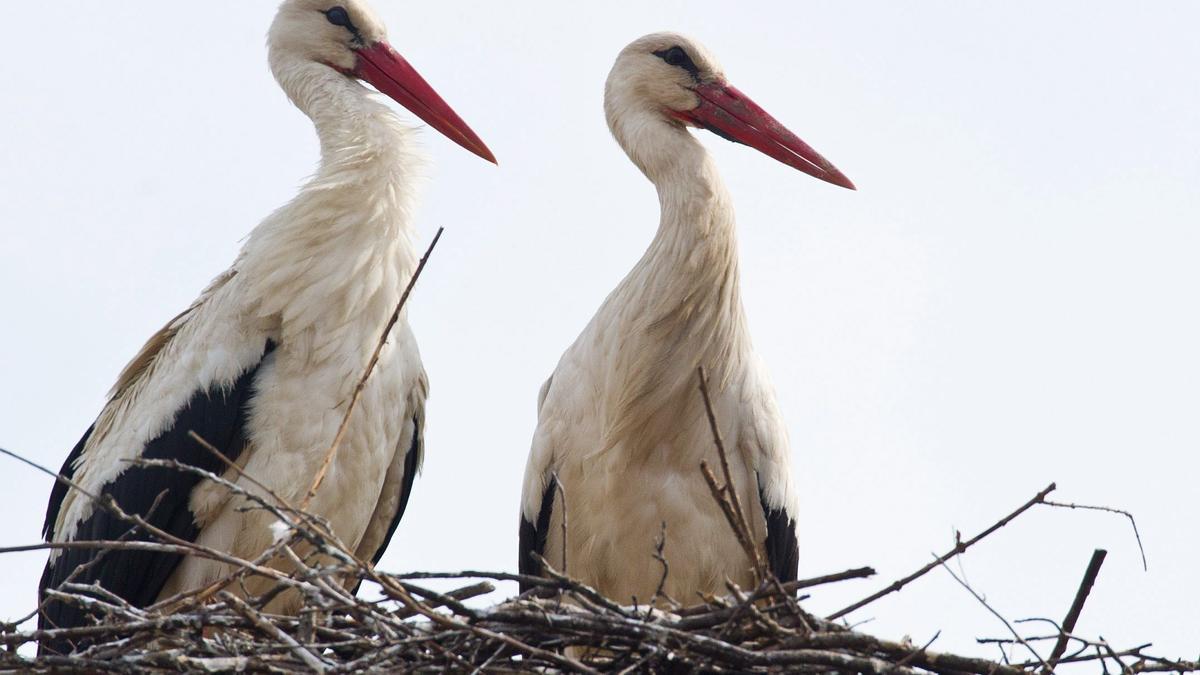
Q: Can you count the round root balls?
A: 0